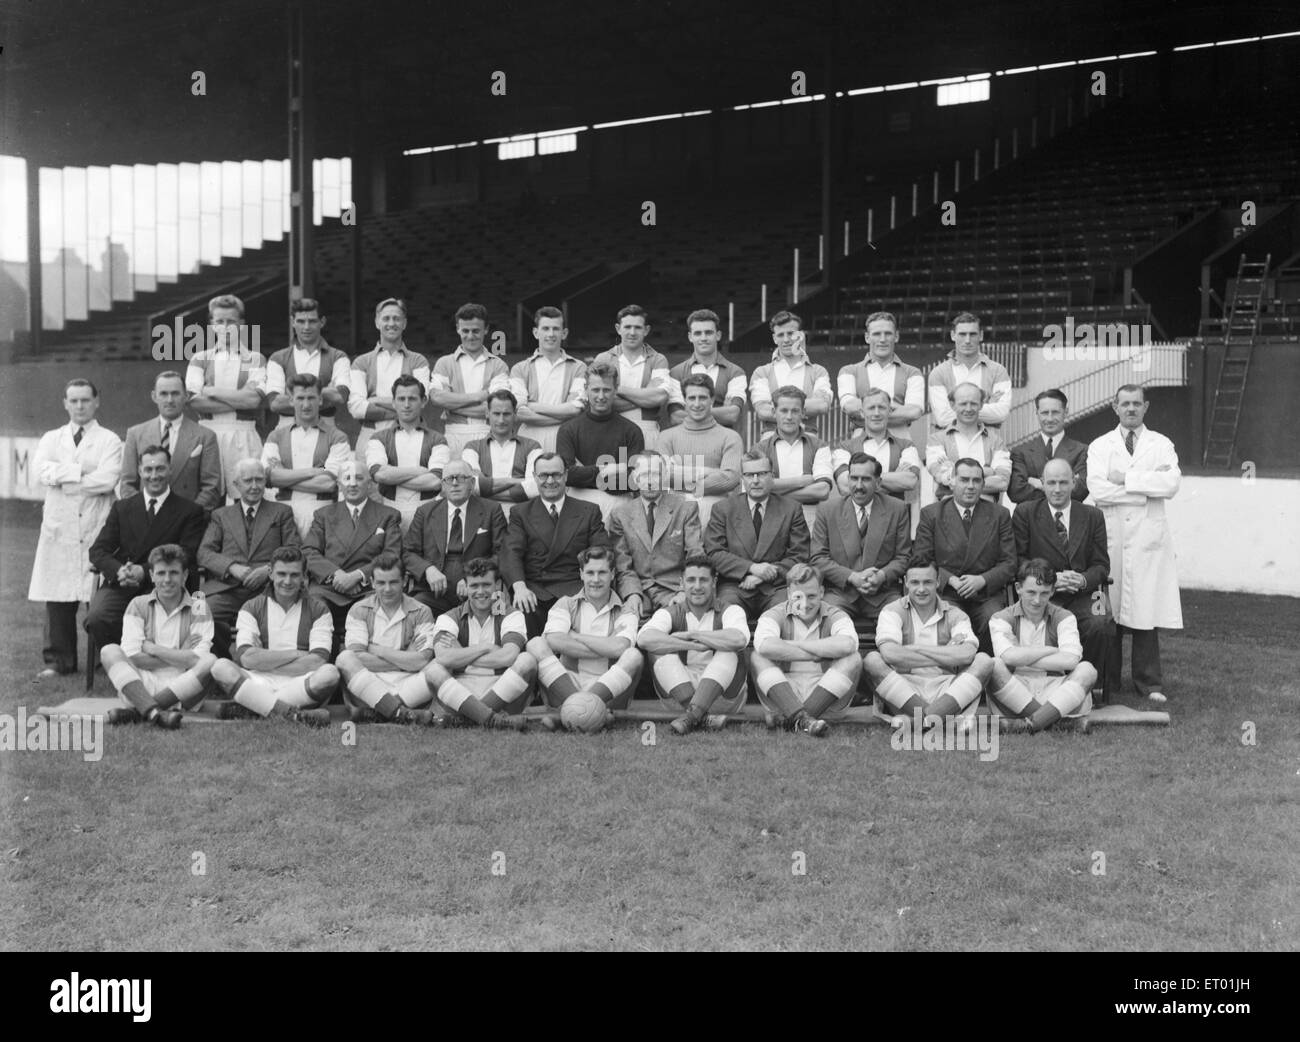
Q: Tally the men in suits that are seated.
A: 10